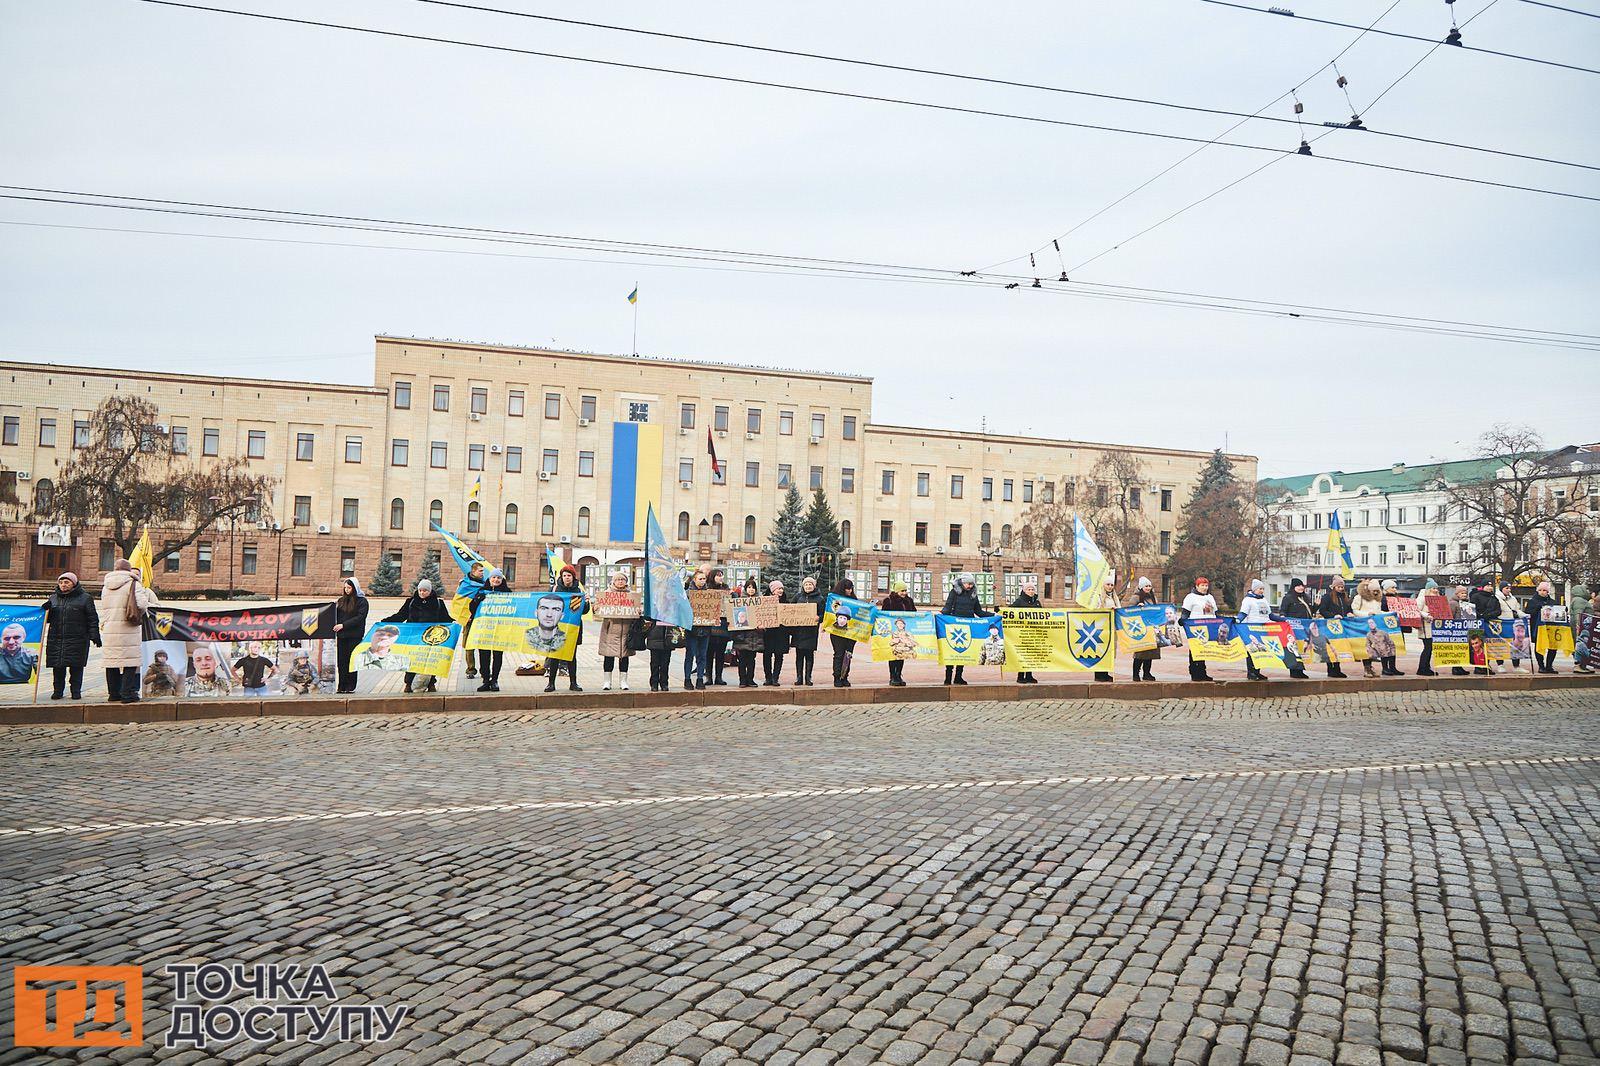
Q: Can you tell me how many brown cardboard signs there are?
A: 4